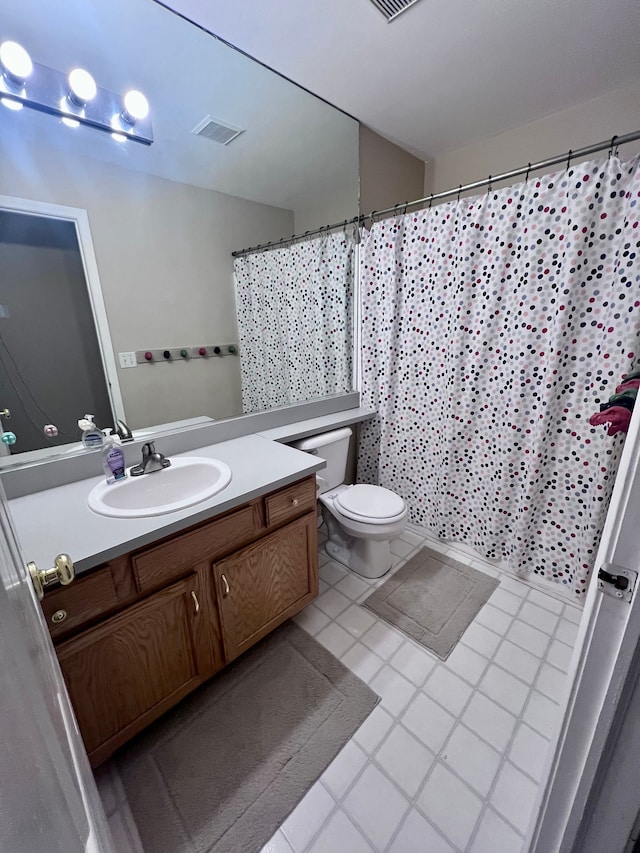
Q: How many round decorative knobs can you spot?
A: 6